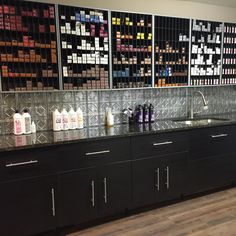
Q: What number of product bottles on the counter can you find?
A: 11